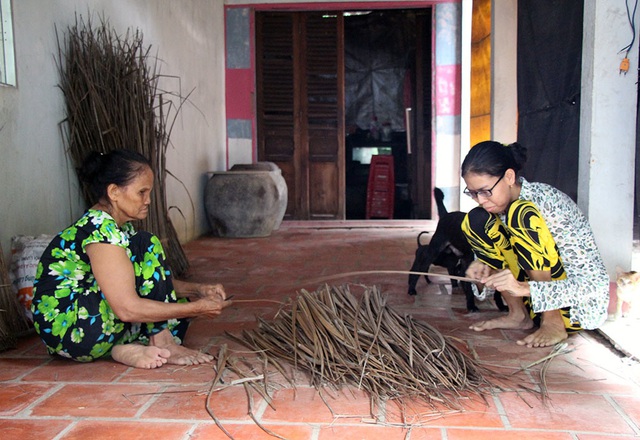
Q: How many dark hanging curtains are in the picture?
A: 1